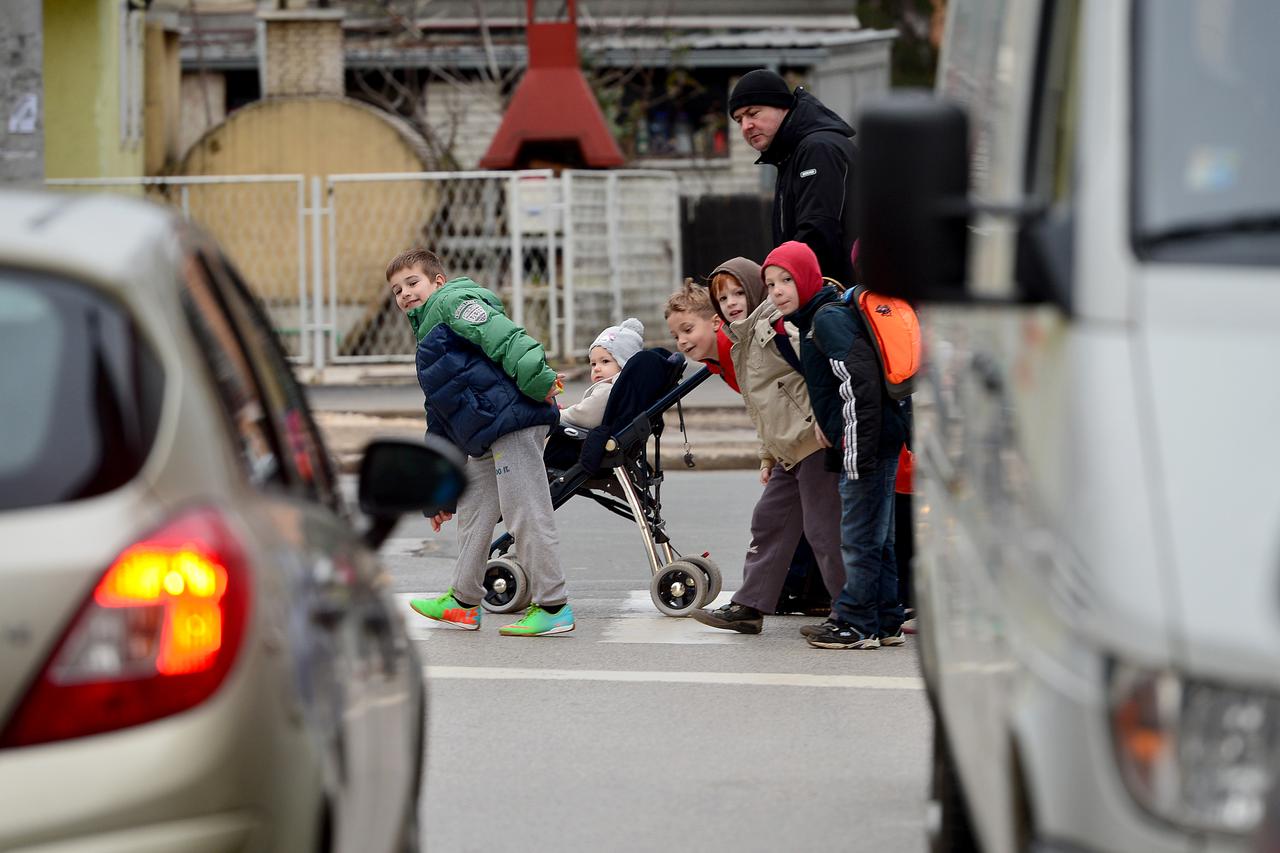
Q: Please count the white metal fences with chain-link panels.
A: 1